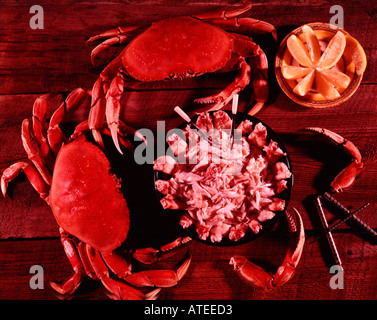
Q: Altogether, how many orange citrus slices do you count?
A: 8